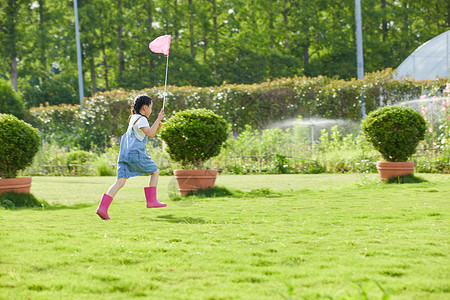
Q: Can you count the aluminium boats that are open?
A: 0